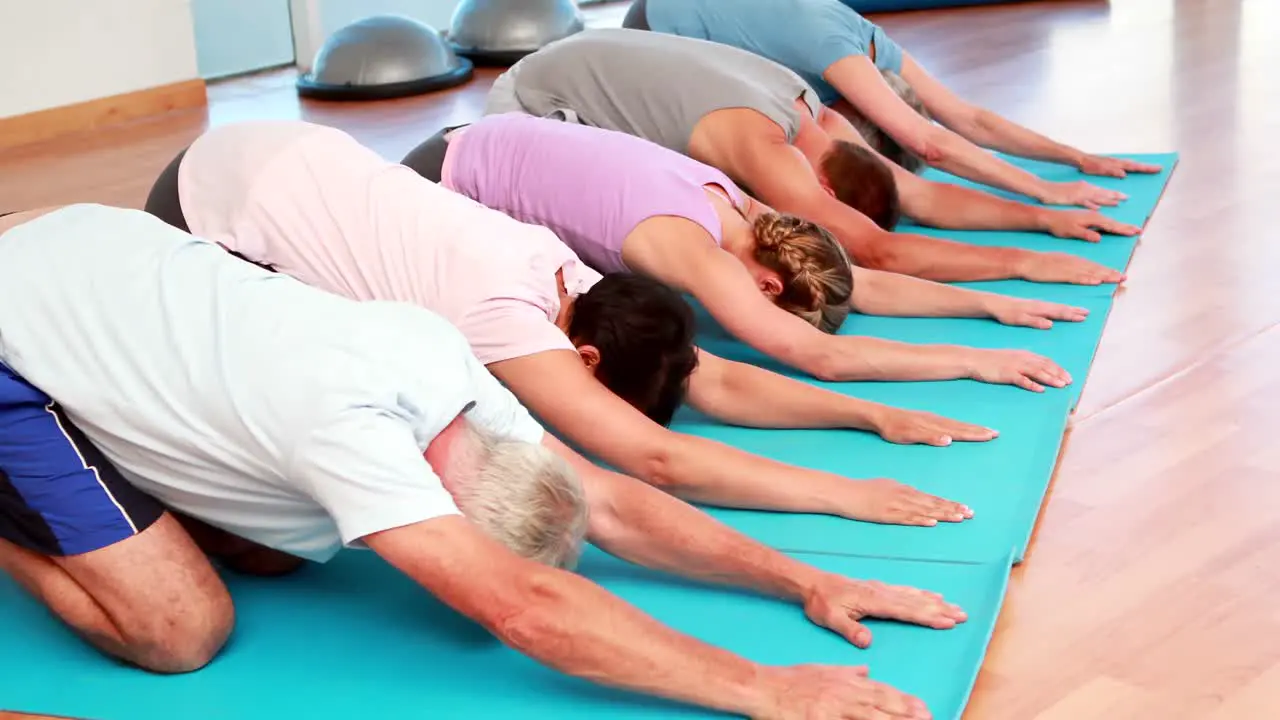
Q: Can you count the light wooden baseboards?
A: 1